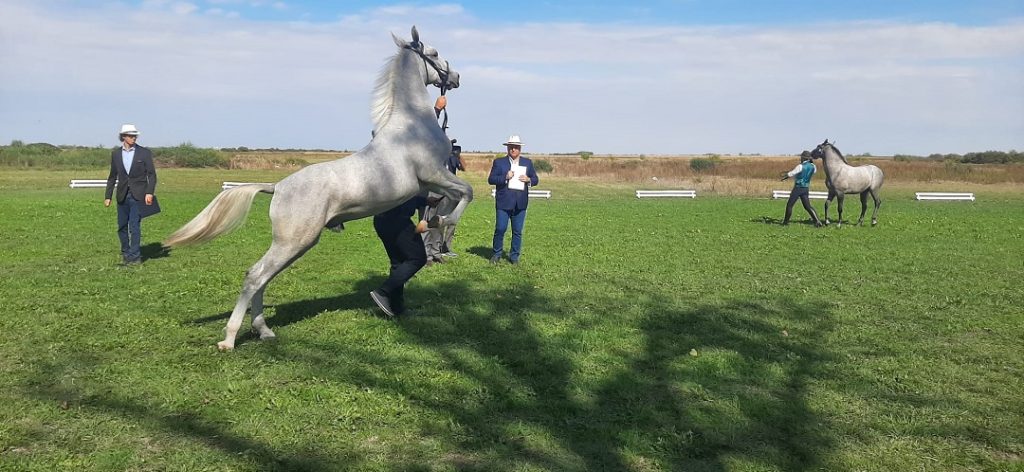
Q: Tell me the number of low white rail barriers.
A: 6